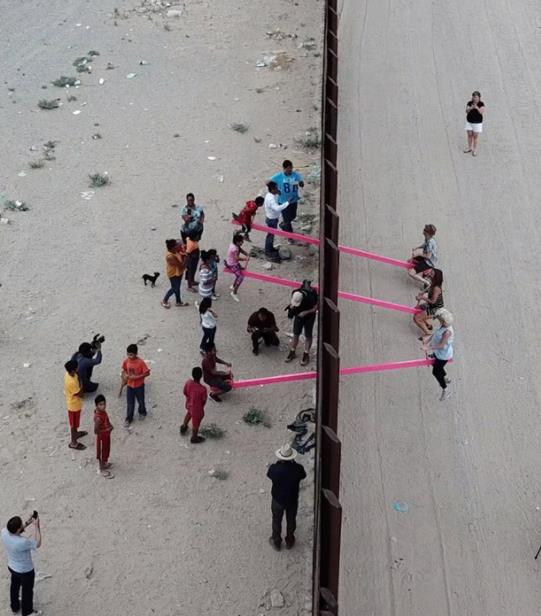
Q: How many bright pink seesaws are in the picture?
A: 3